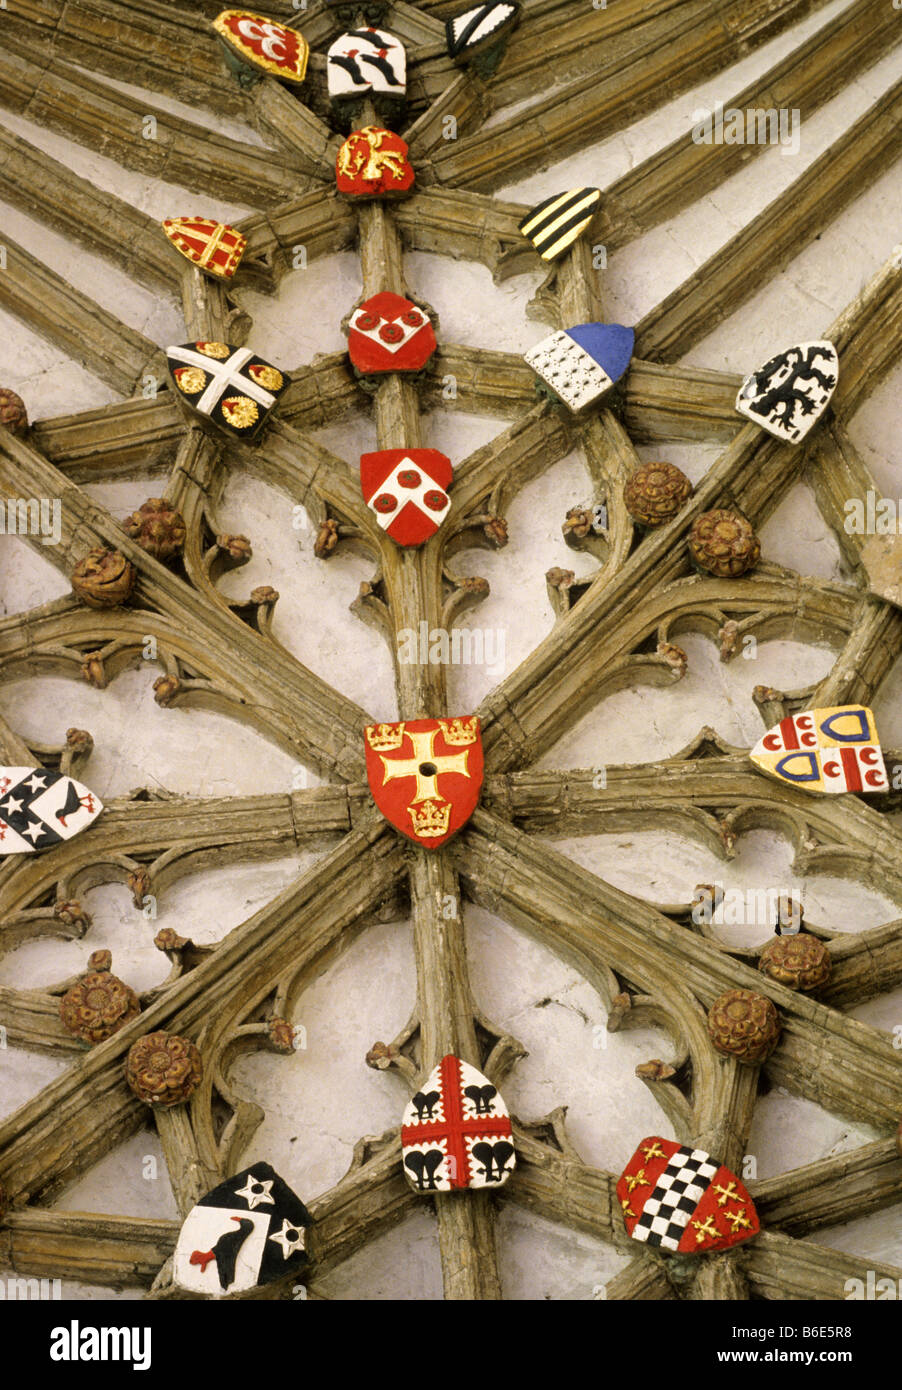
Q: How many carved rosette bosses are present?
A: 9